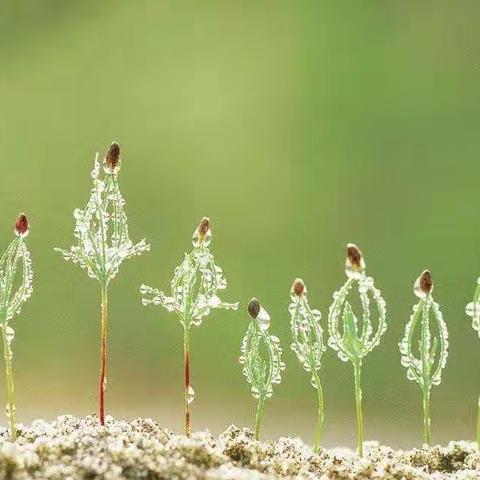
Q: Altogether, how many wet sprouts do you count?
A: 8